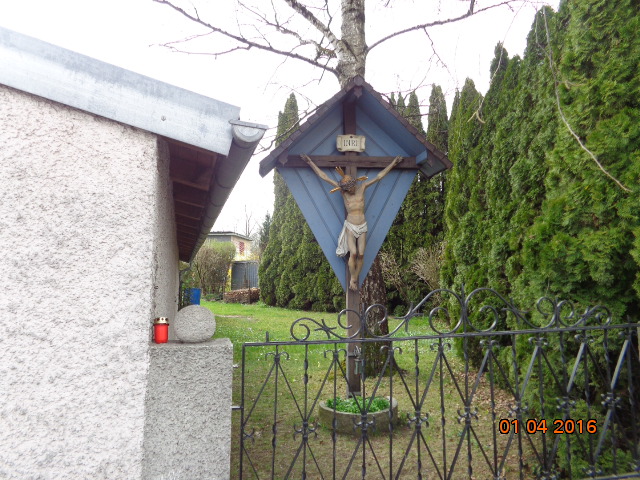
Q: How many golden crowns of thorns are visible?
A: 1